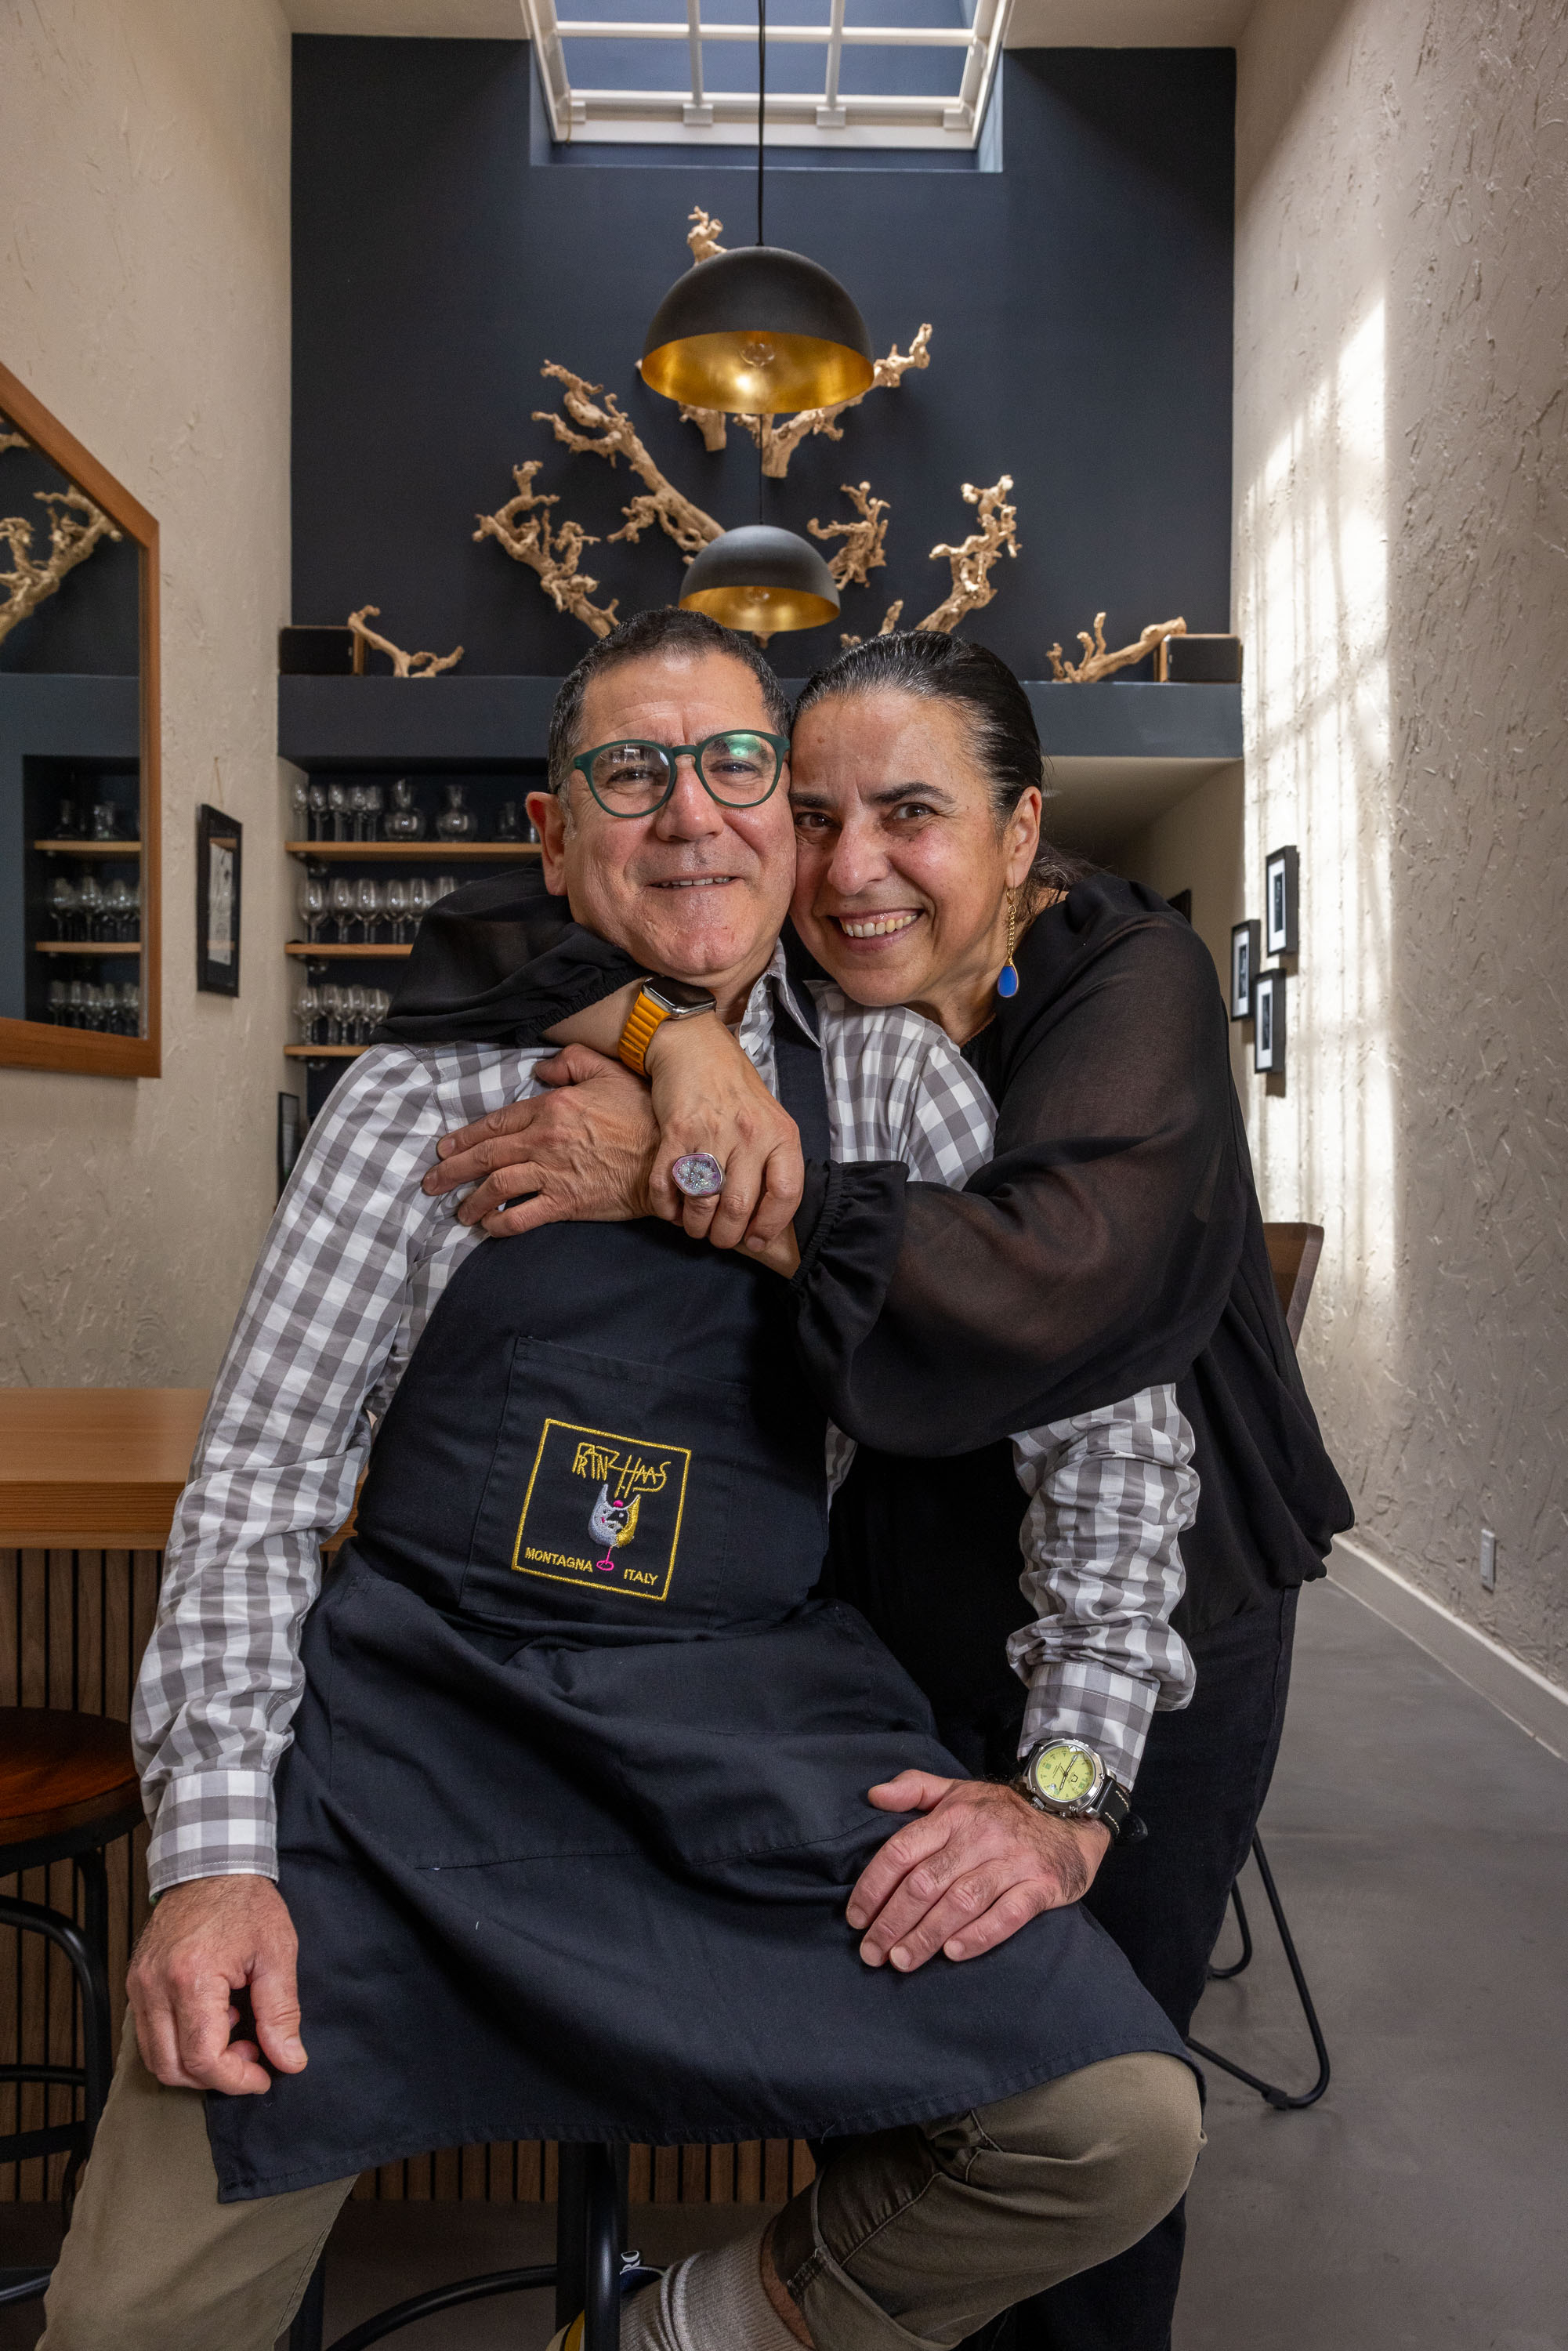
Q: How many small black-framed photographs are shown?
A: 3